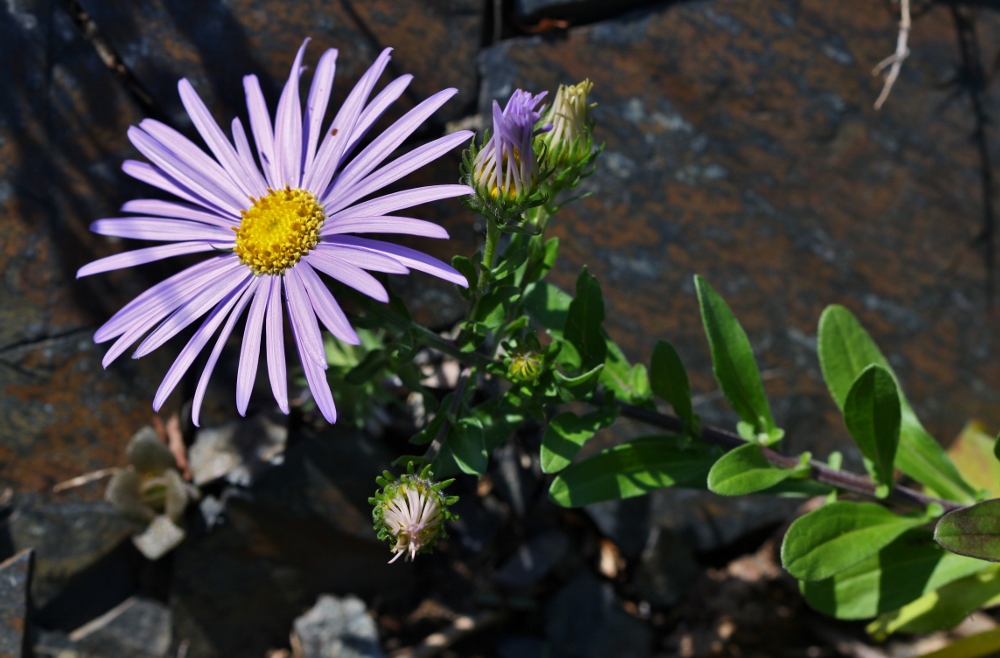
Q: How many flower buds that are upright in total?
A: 2